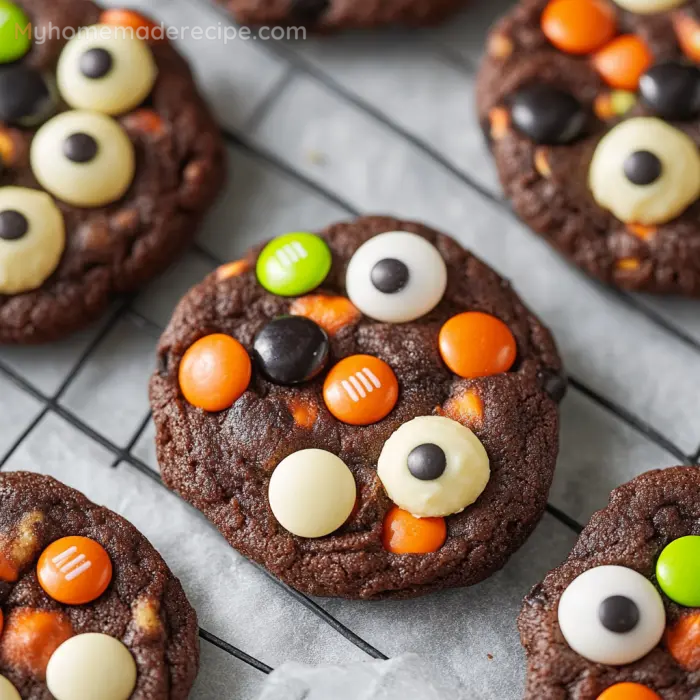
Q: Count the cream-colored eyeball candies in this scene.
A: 5